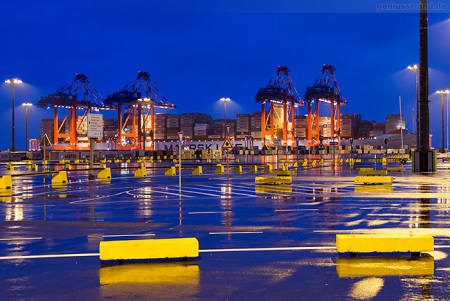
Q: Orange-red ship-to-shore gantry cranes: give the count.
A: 4